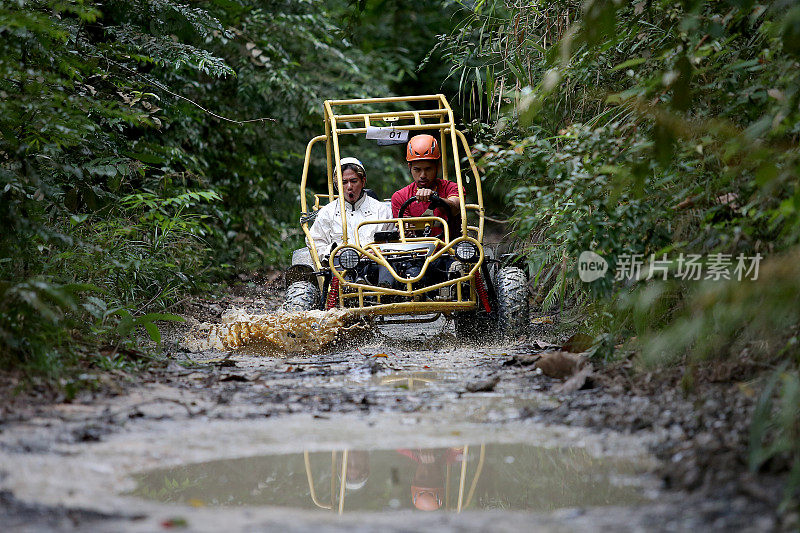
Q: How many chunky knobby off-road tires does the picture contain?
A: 2